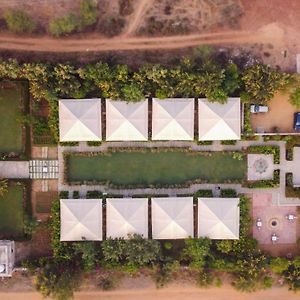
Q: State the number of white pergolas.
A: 8